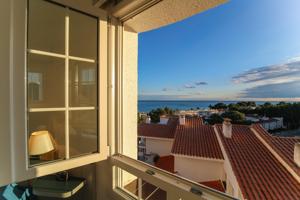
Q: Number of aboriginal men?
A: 0